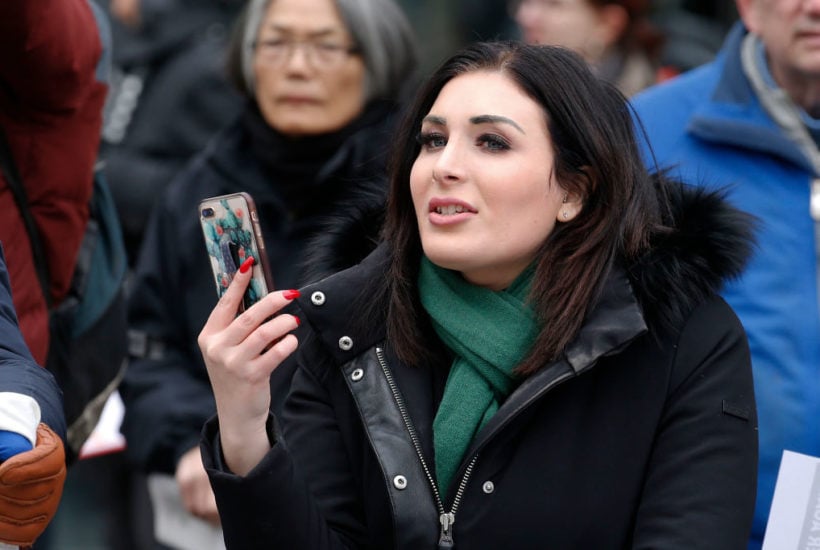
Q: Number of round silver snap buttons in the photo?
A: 5